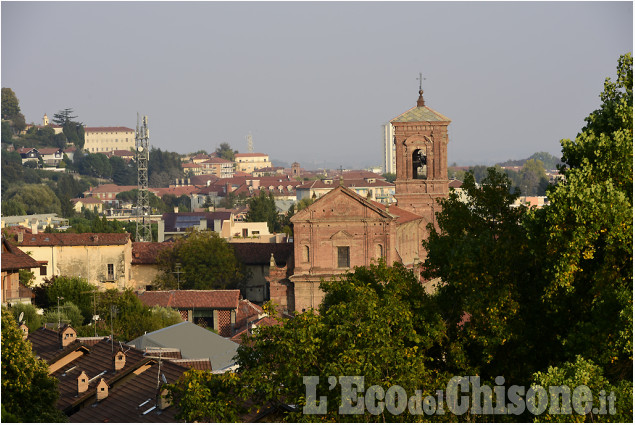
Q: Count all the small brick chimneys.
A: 6